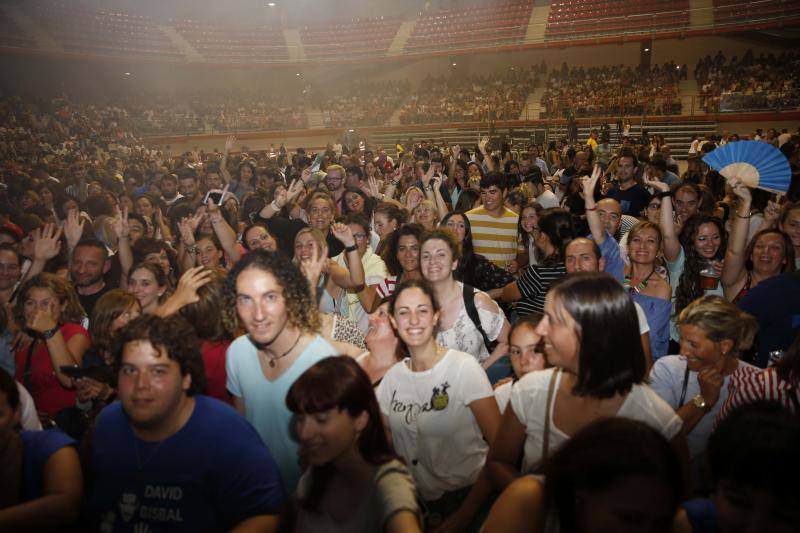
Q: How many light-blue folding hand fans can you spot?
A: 1